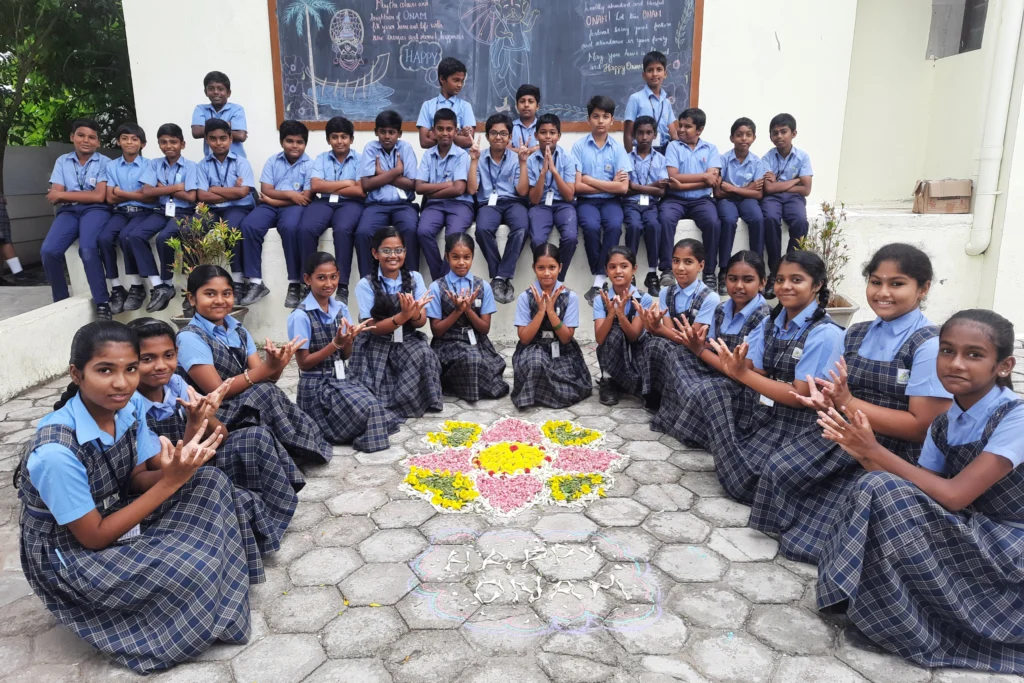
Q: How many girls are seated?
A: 13